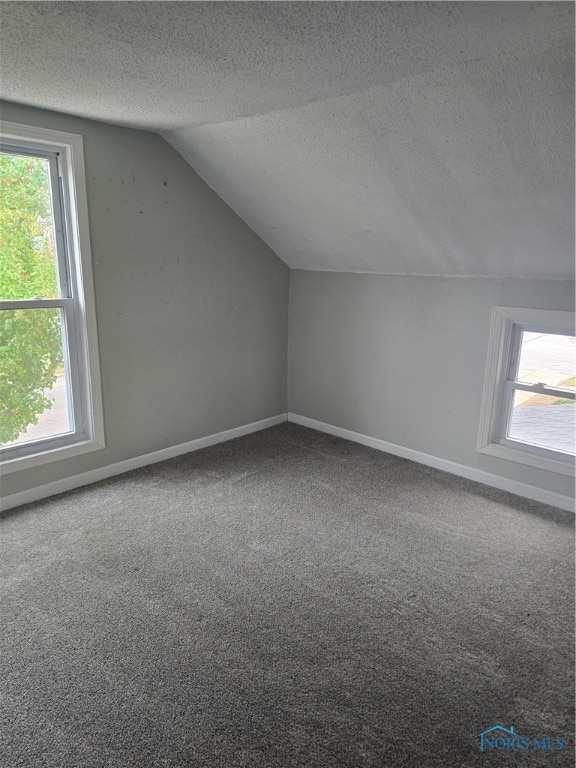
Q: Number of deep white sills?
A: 2